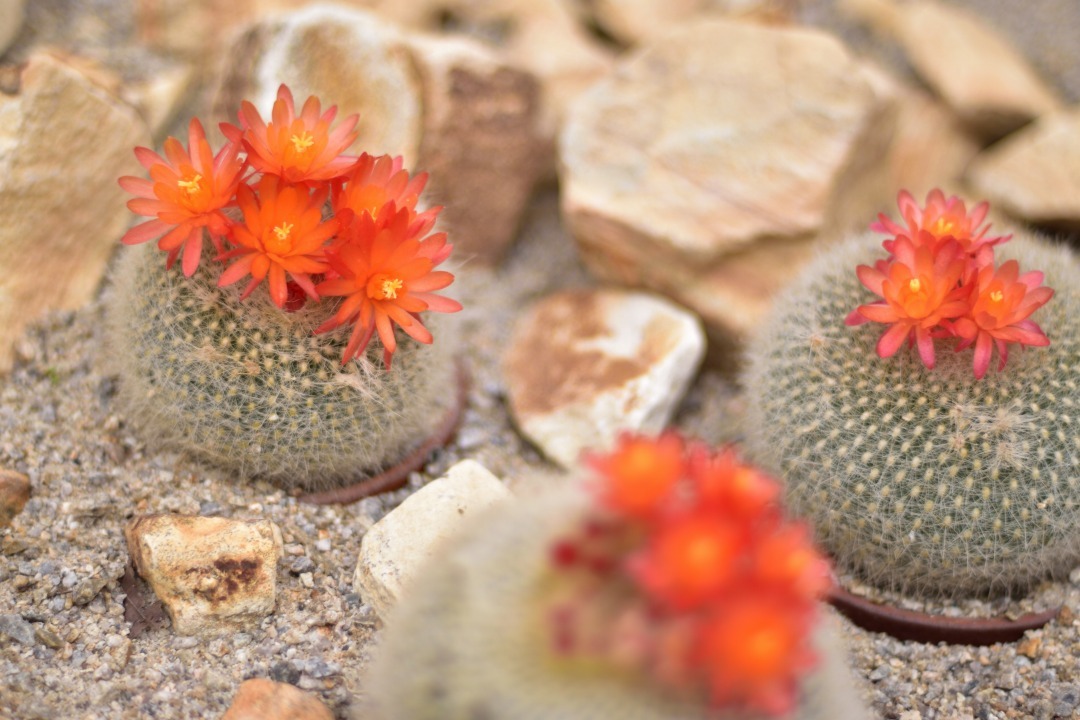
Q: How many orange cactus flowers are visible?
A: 13